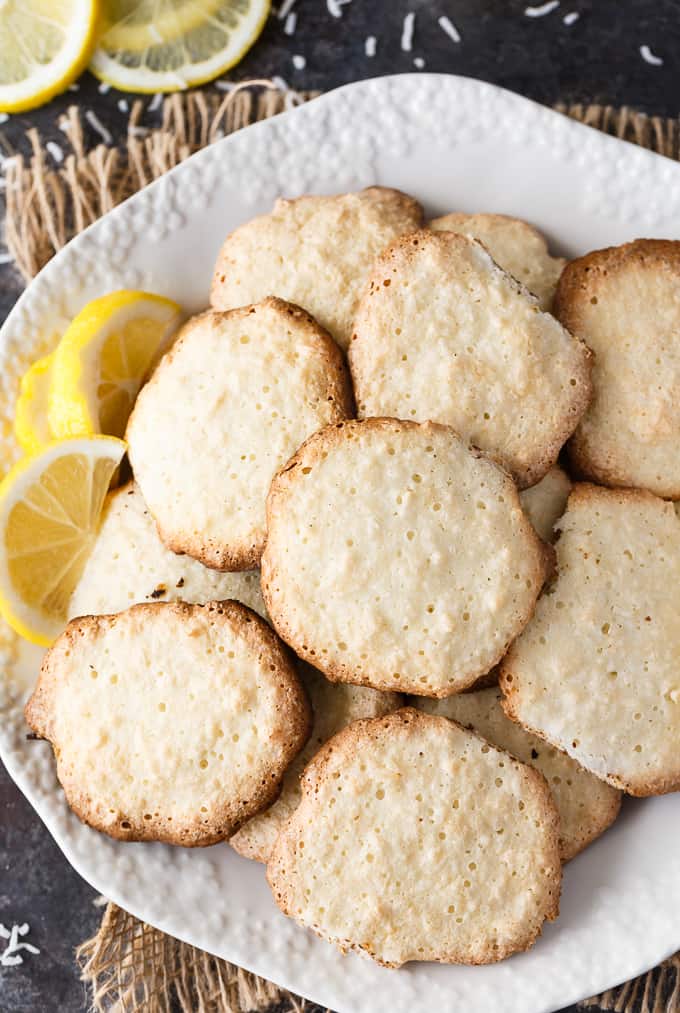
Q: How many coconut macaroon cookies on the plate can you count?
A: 13